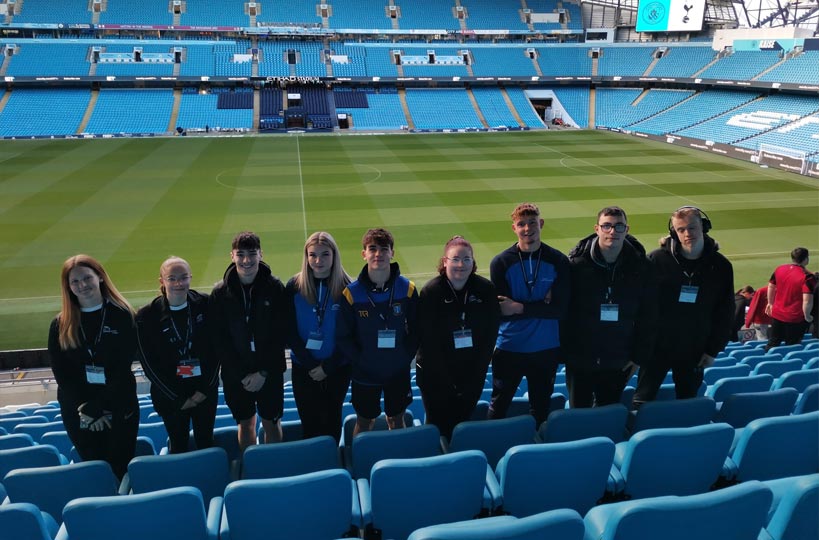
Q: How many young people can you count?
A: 9